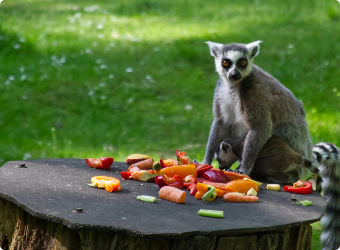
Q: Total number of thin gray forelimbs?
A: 2